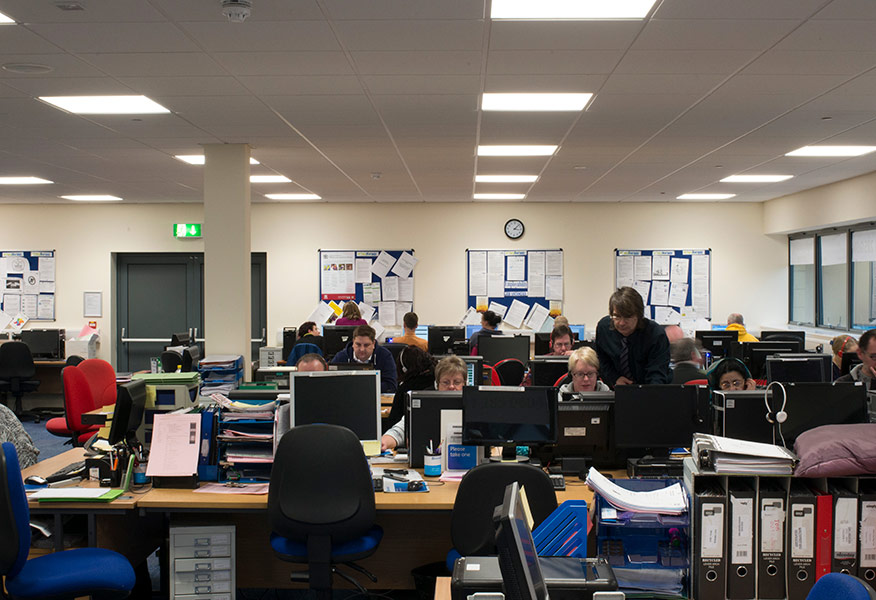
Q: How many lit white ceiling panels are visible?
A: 15